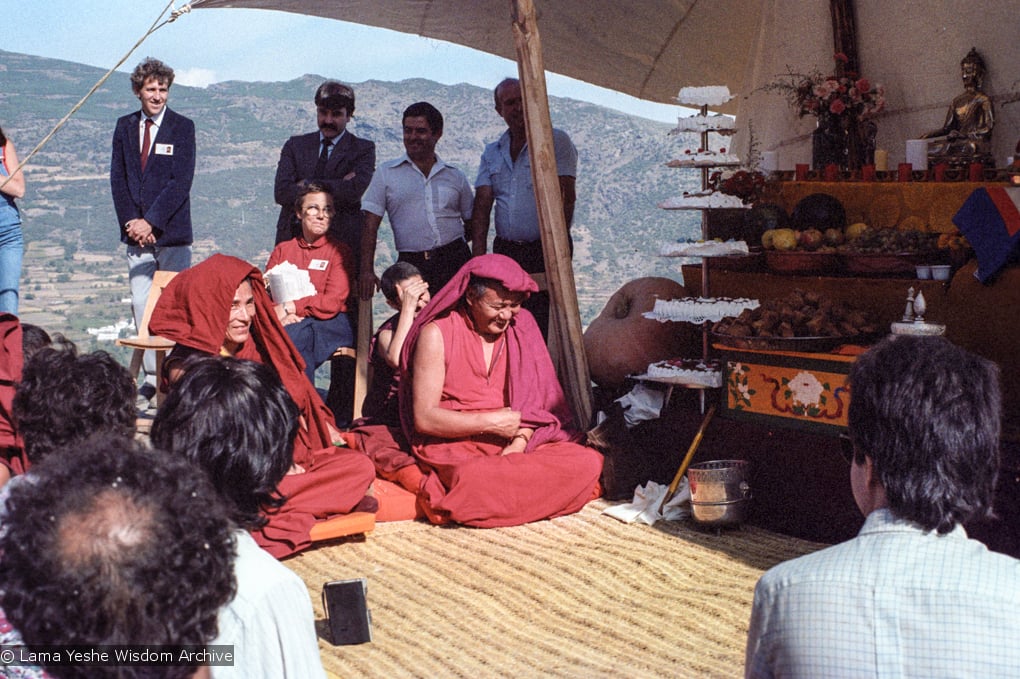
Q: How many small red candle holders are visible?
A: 6